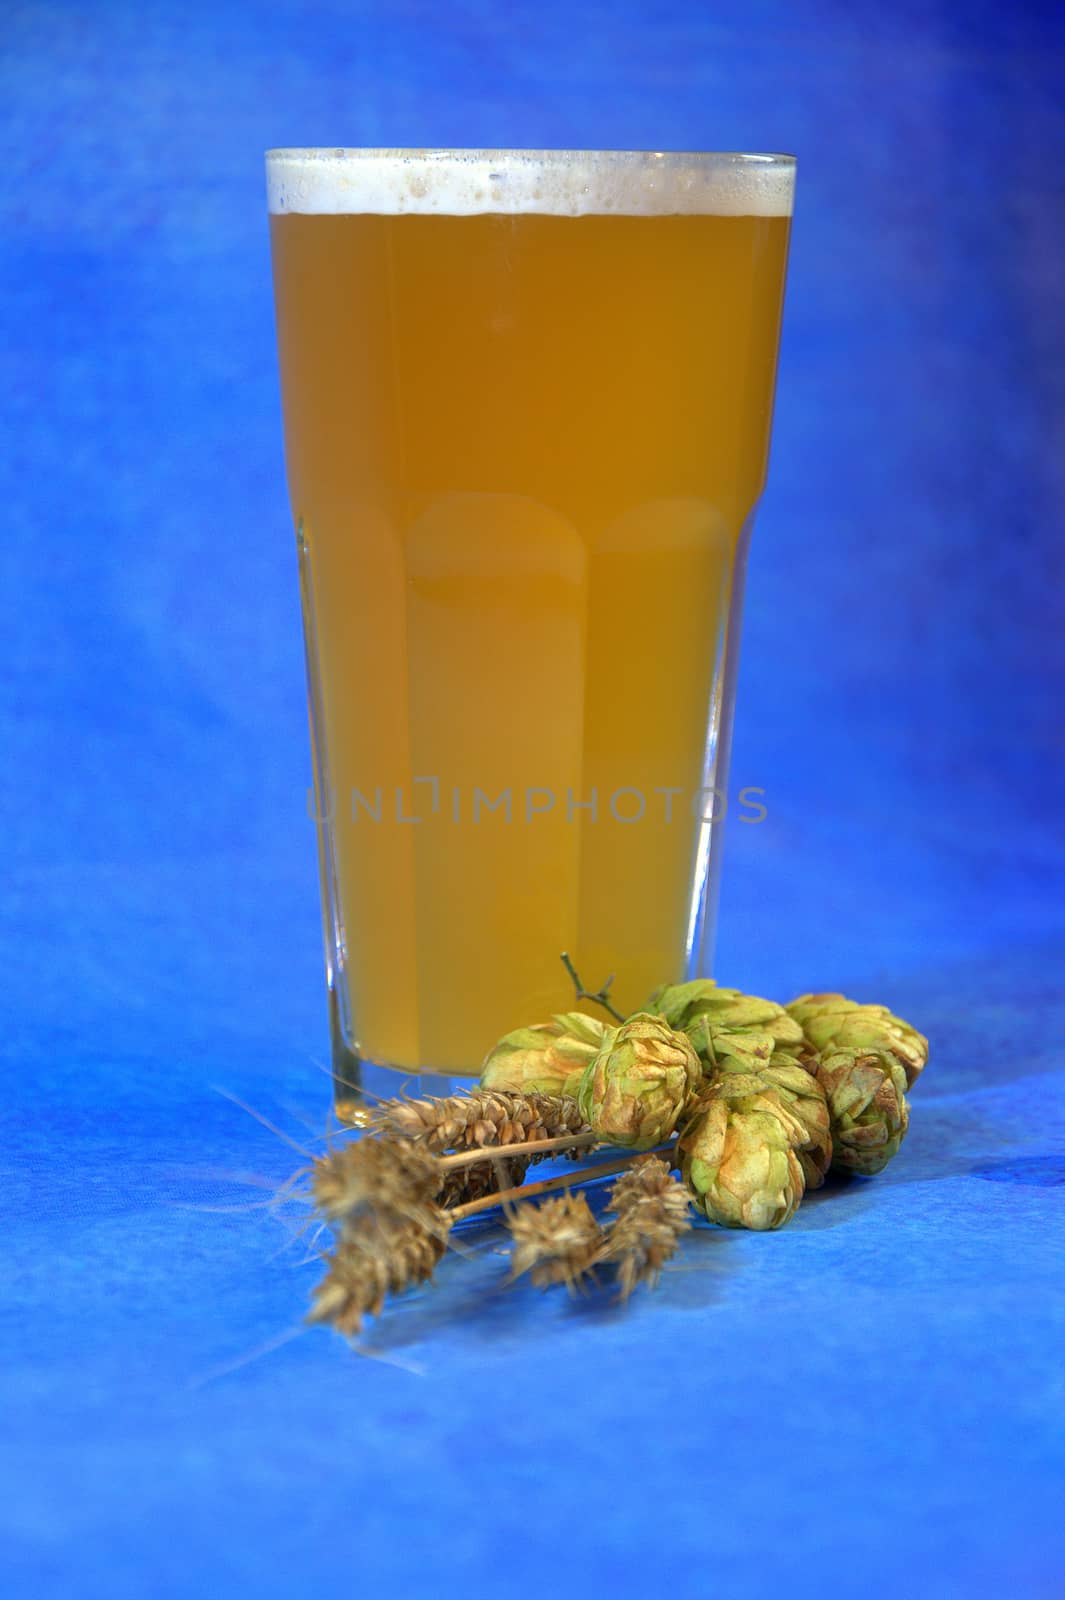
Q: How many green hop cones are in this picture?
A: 7